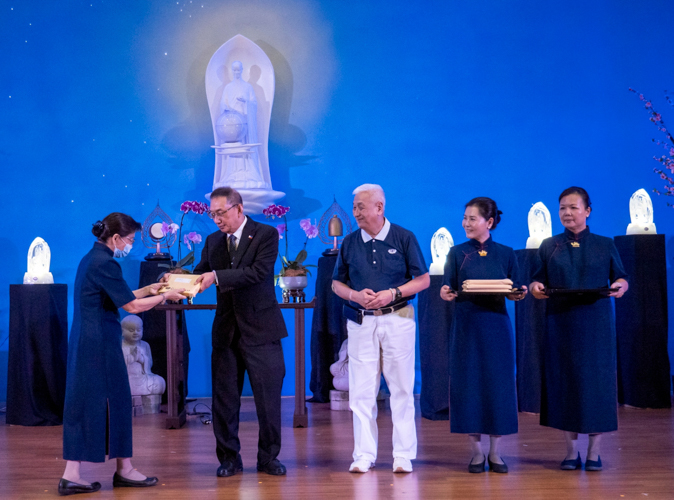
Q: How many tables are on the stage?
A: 1